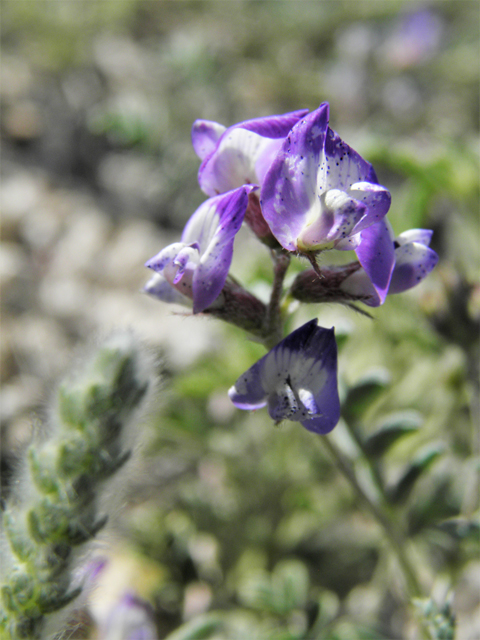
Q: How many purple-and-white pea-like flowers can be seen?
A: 5